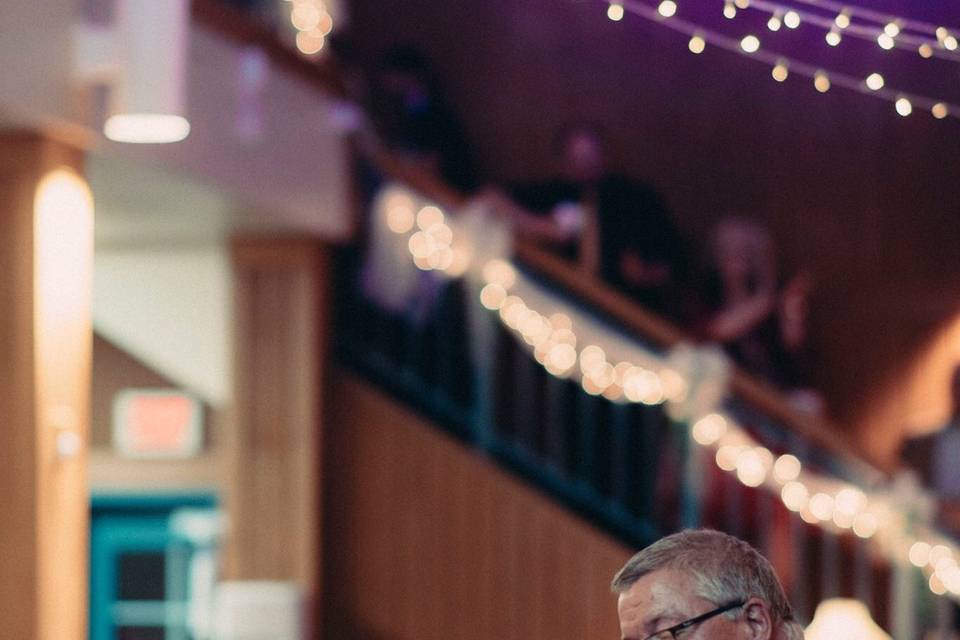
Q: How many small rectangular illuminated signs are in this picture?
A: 1